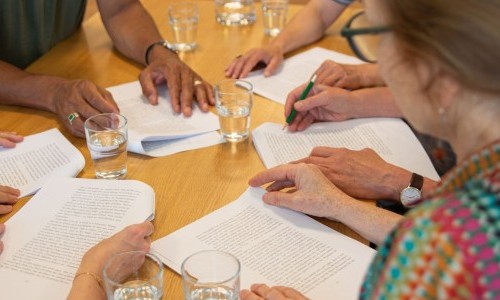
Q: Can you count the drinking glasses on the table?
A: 6